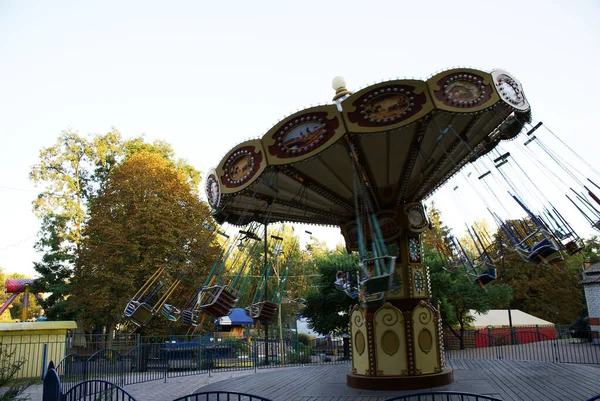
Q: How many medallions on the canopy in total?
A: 6